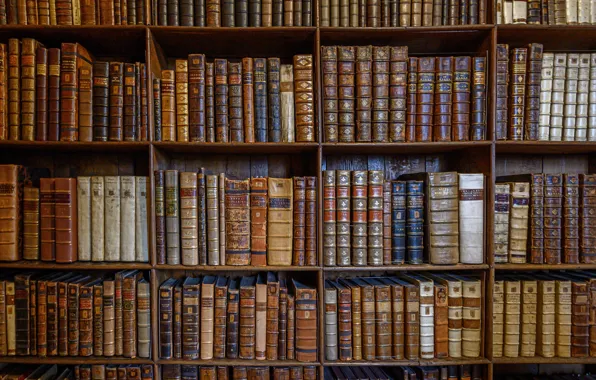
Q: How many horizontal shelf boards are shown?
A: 4